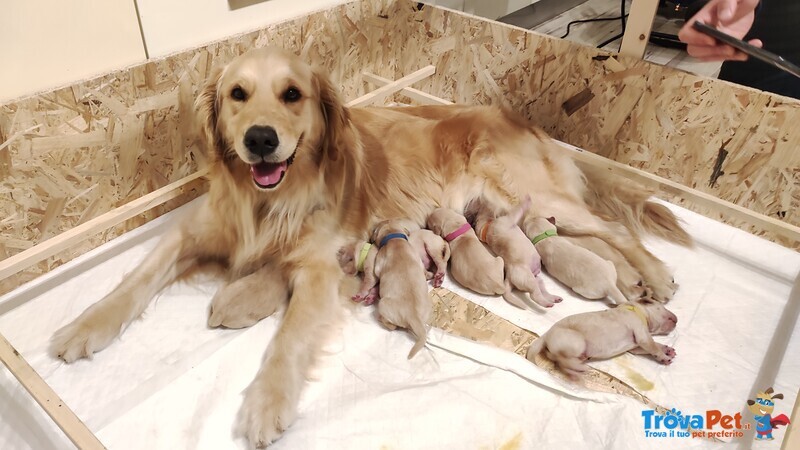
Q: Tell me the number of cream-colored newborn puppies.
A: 7